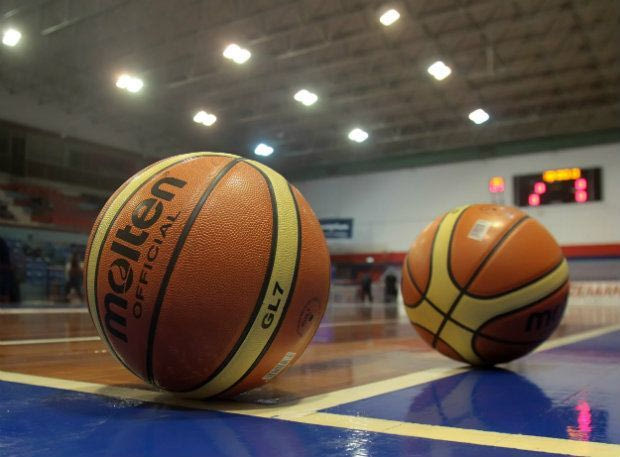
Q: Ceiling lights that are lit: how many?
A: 10